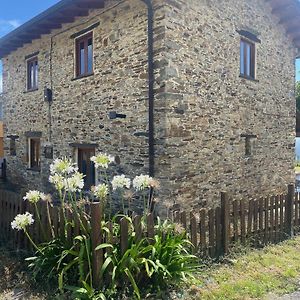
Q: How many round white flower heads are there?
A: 9